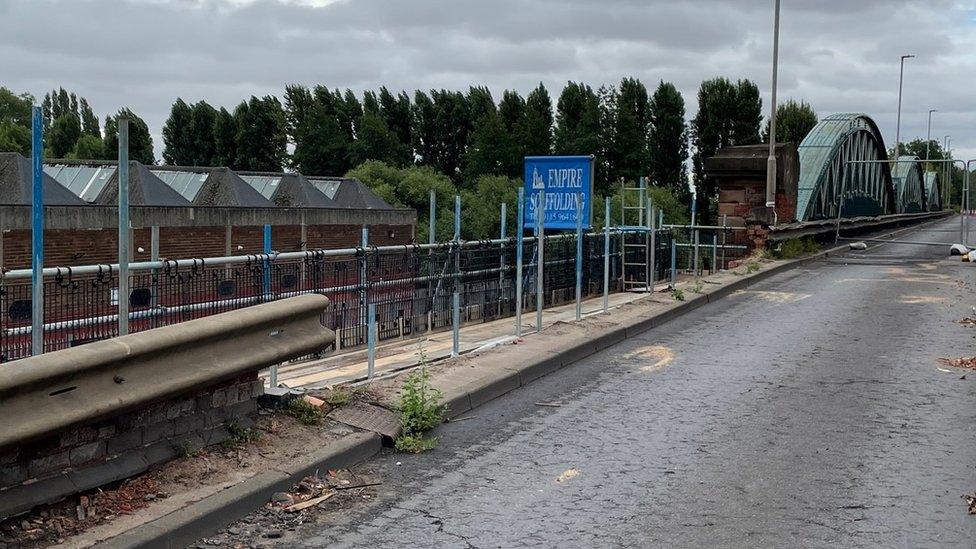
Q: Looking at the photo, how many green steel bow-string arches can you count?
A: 3